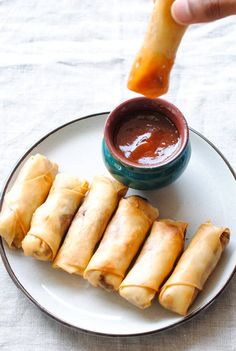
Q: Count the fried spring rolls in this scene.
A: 7